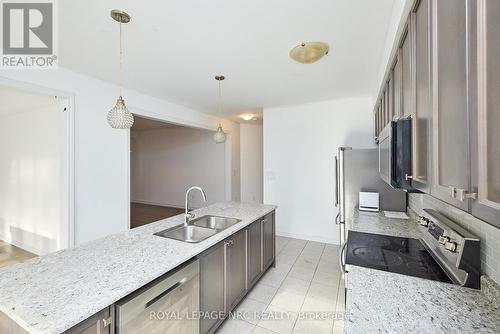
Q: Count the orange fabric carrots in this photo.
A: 0